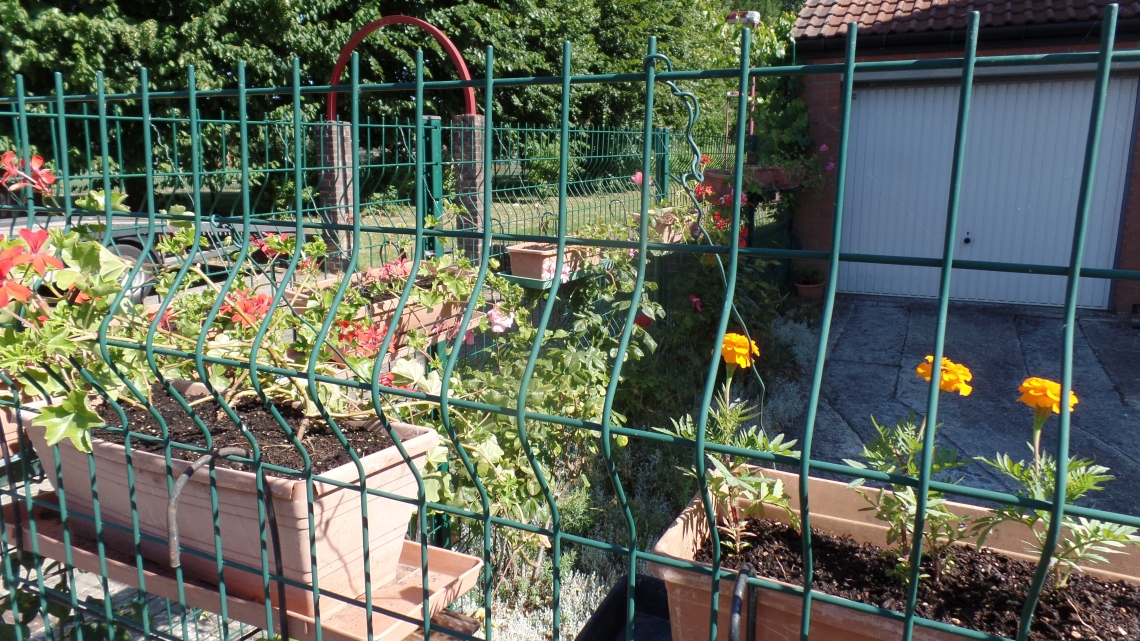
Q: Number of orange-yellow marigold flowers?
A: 3